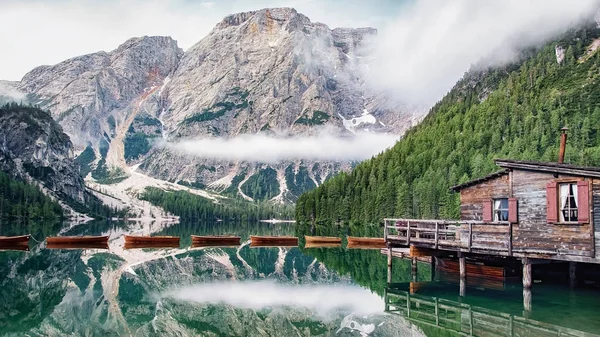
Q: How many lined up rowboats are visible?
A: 7